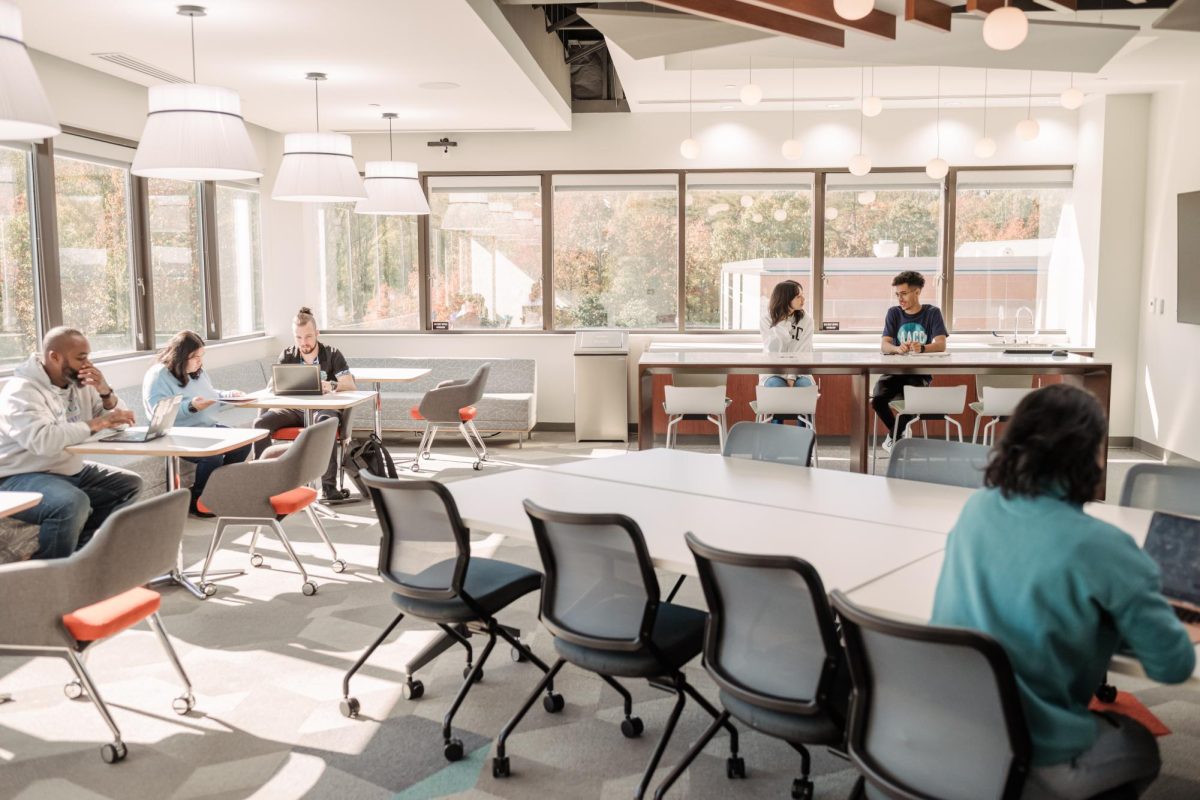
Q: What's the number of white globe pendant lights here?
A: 11